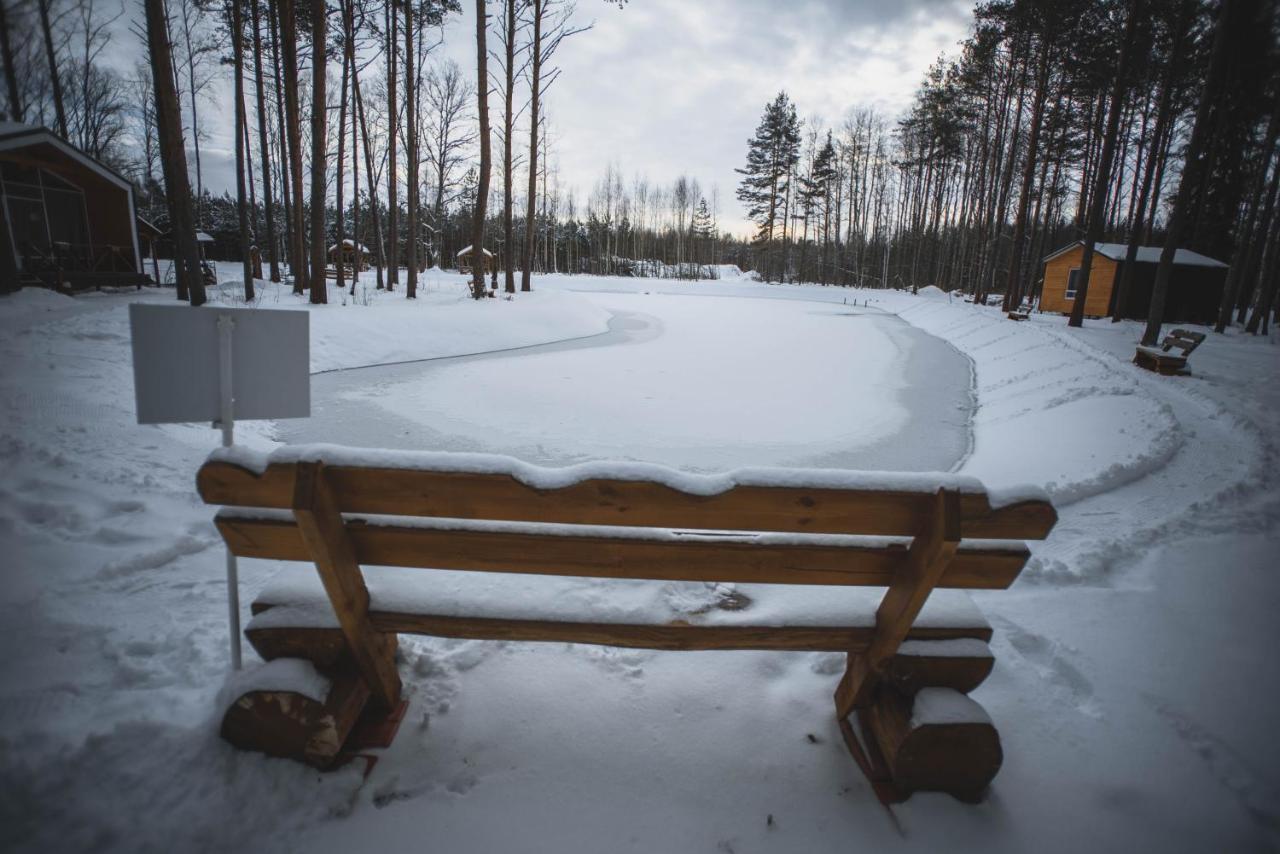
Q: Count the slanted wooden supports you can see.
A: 2